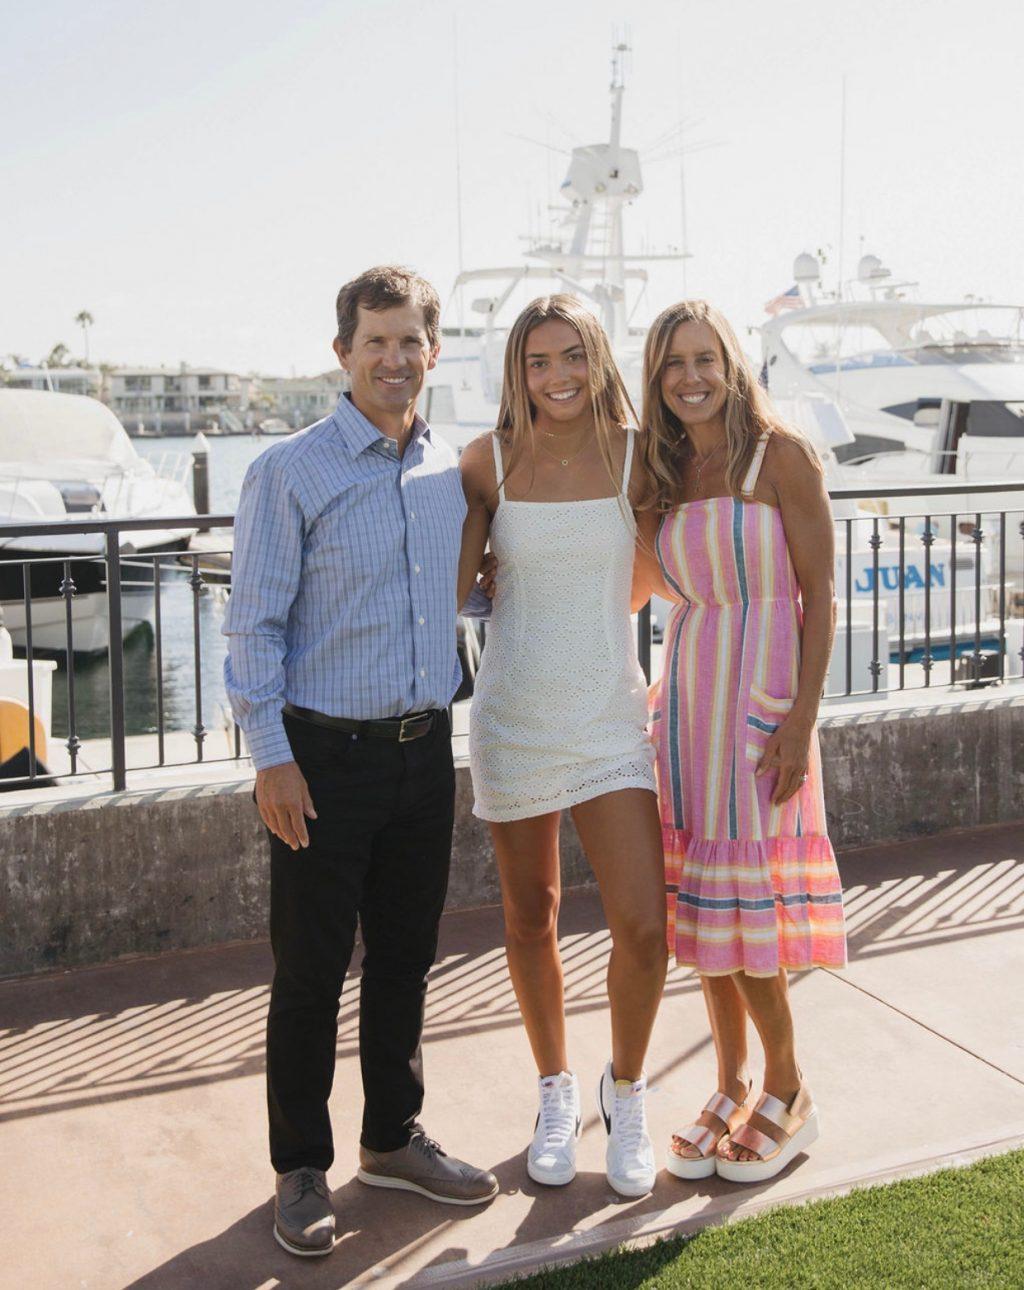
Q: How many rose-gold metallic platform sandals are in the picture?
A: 2